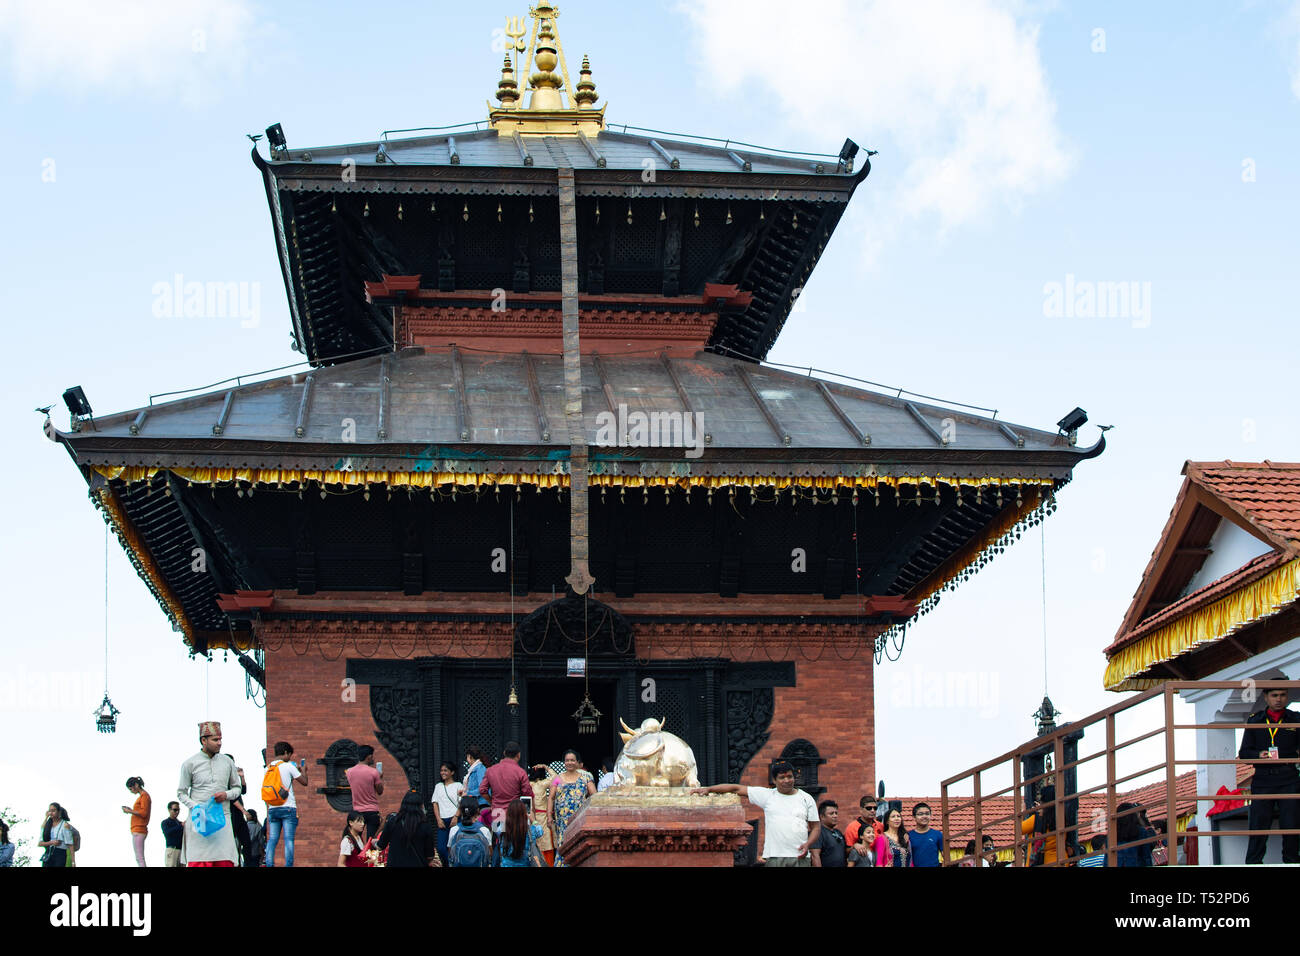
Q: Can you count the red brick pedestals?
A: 1